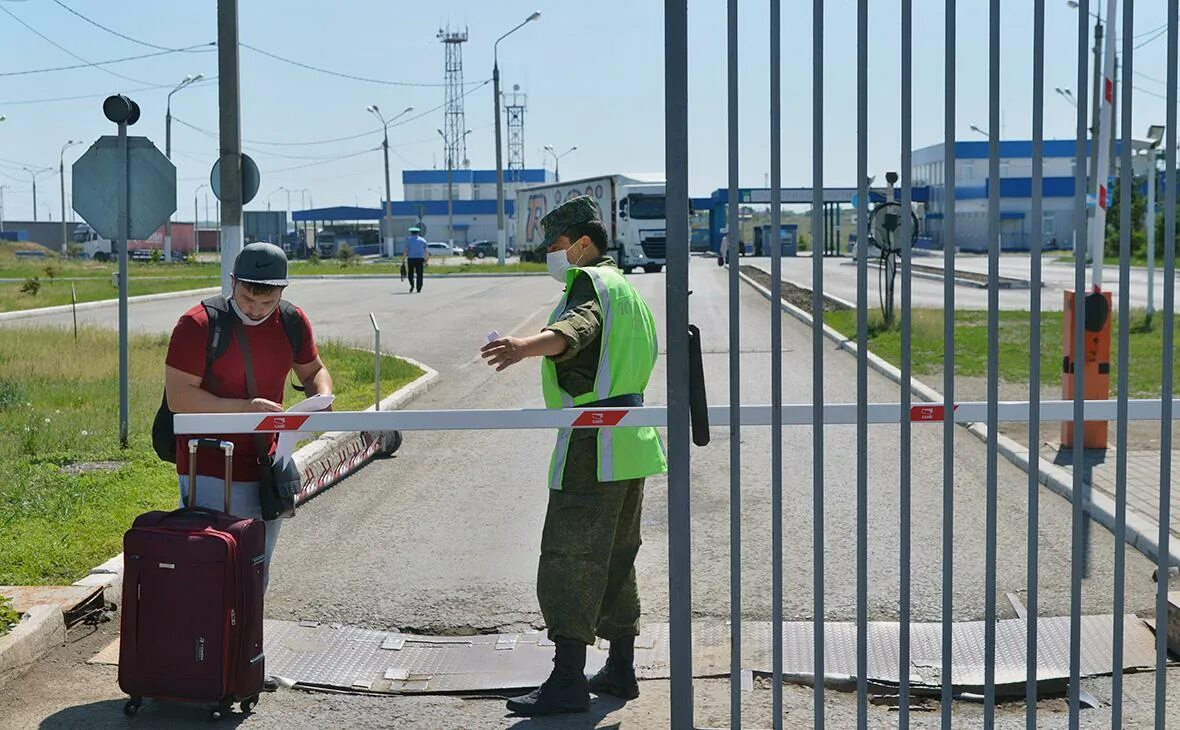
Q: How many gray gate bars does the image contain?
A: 12